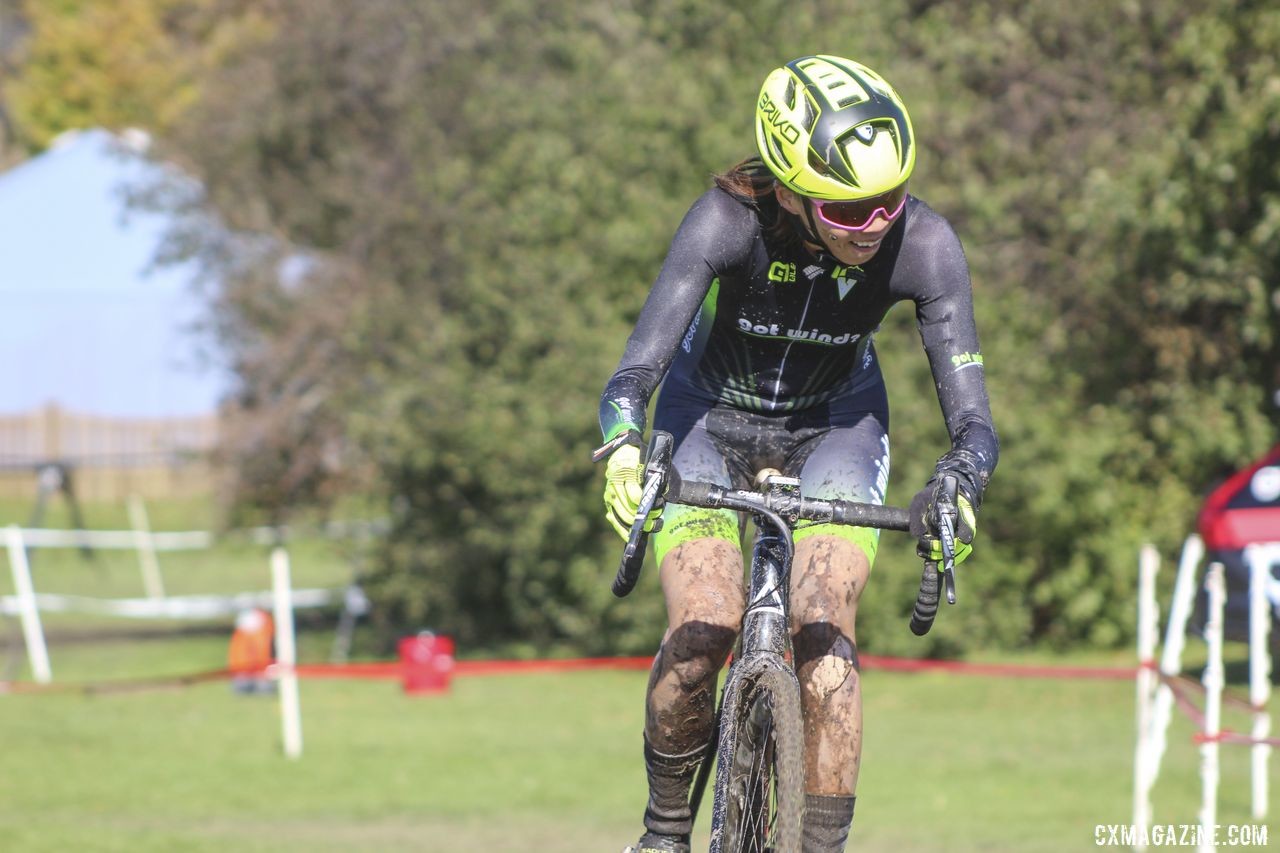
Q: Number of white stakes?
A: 7